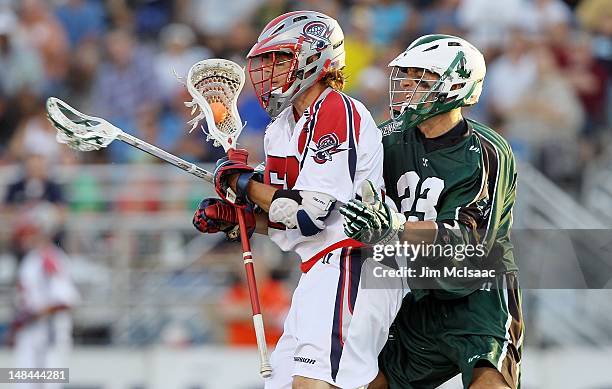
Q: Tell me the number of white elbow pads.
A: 1